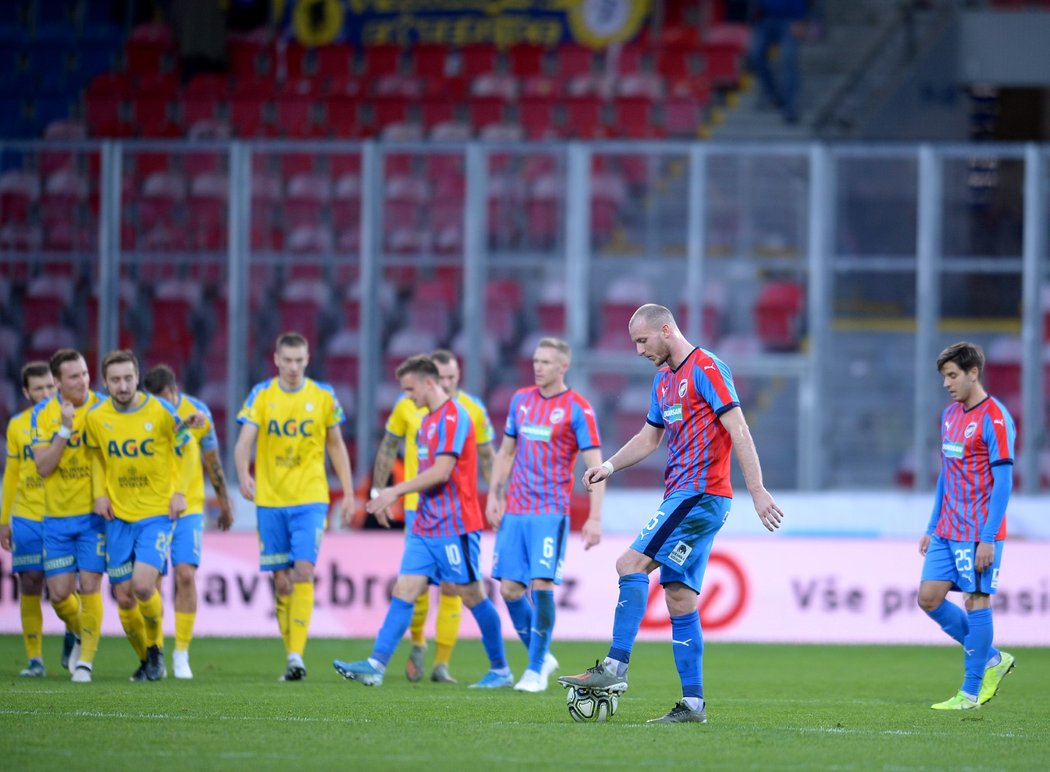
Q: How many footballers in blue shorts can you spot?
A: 10